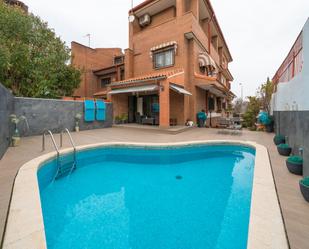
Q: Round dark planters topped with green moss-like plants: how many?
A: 4